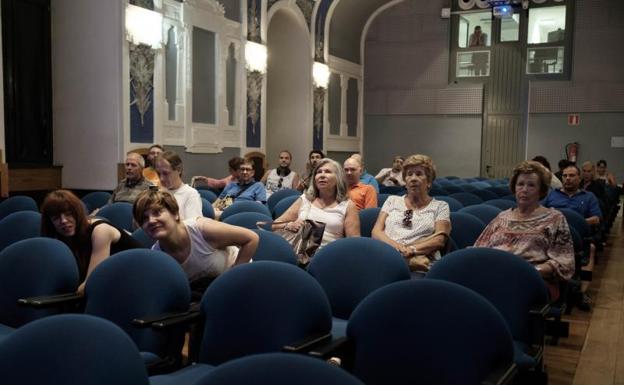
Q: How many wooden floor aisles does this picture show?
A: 1